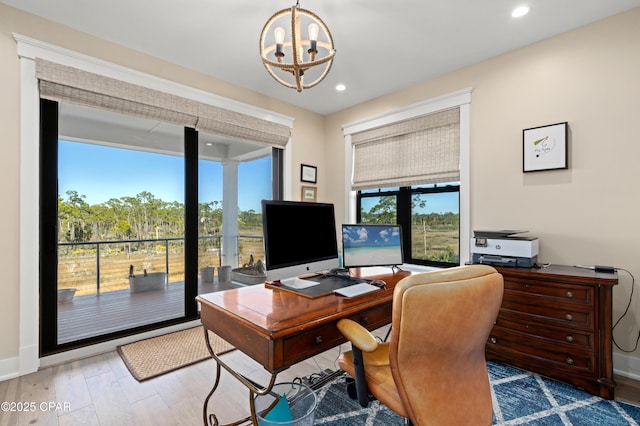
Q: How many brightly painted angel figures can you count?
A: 0